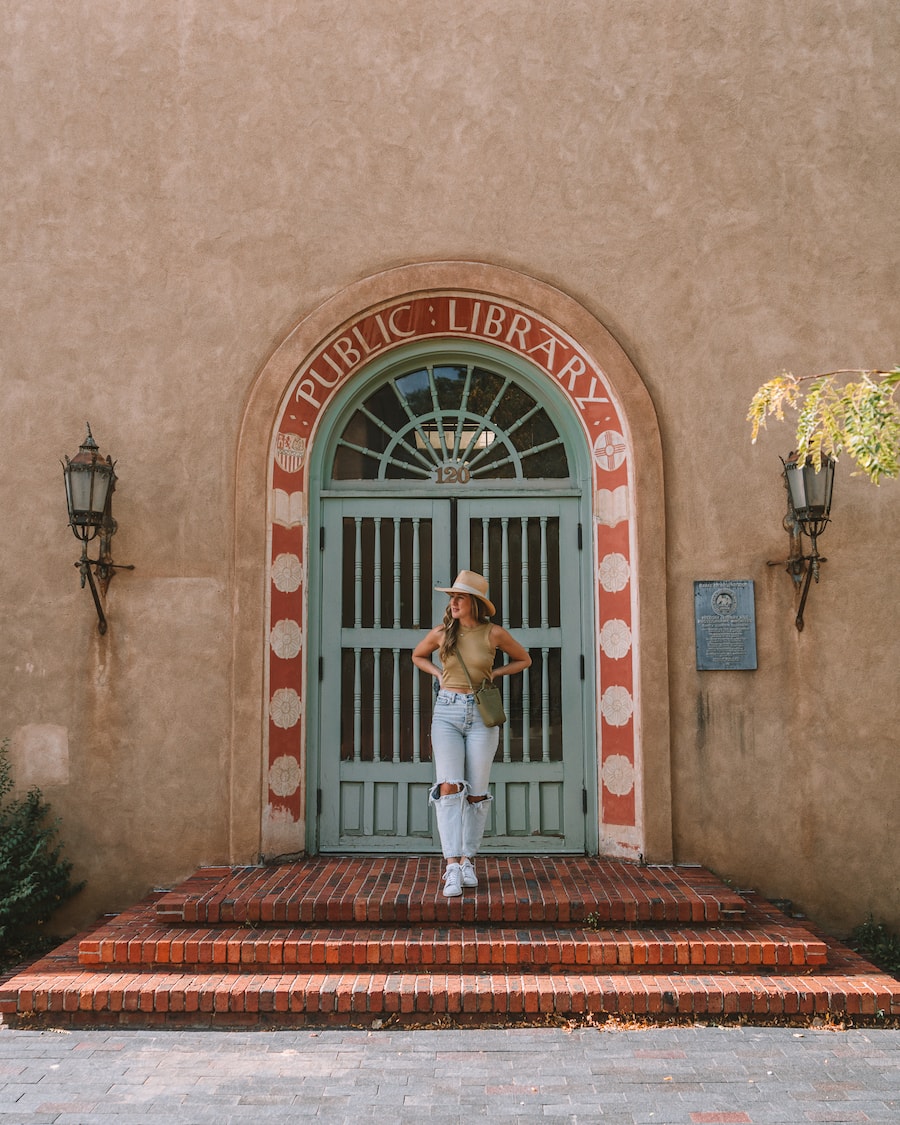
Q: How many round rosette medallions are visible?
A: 8